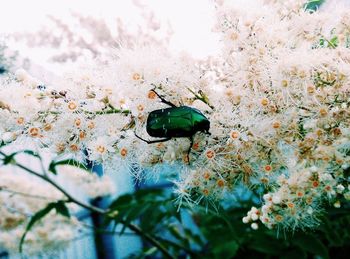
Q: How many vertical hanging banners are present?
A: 0